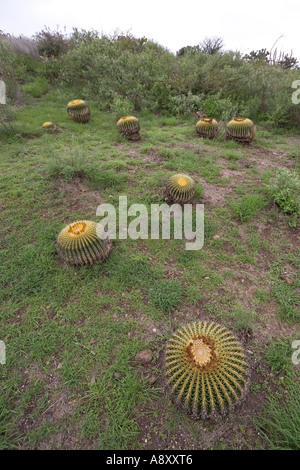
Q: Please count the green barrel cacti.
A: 8